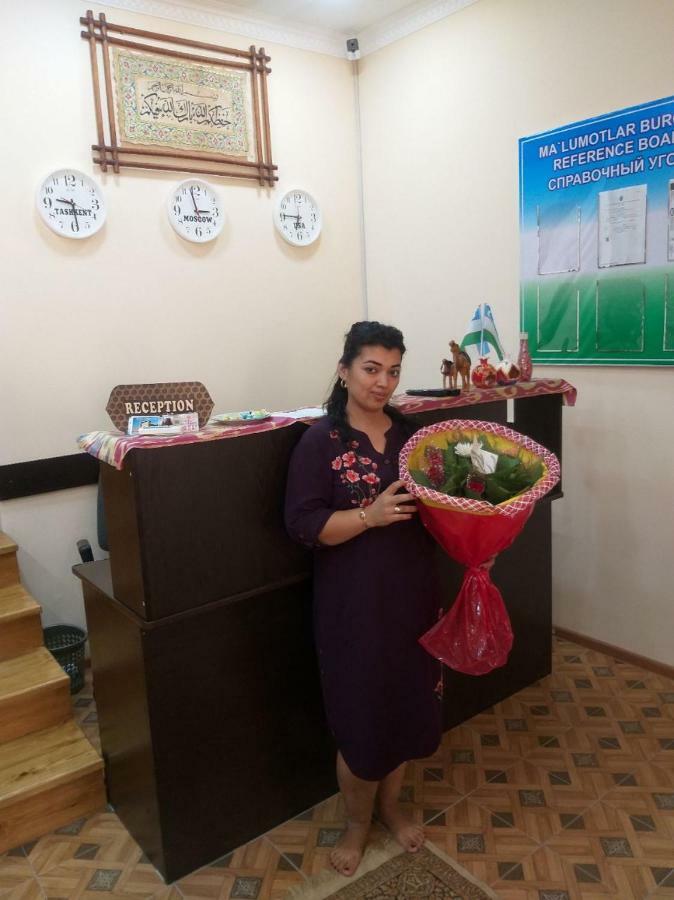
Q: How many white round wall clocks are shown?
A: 3